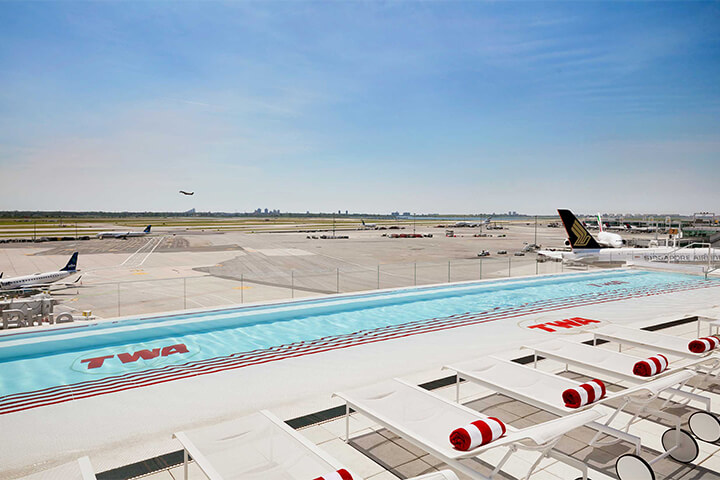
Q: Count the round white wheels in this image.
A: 3